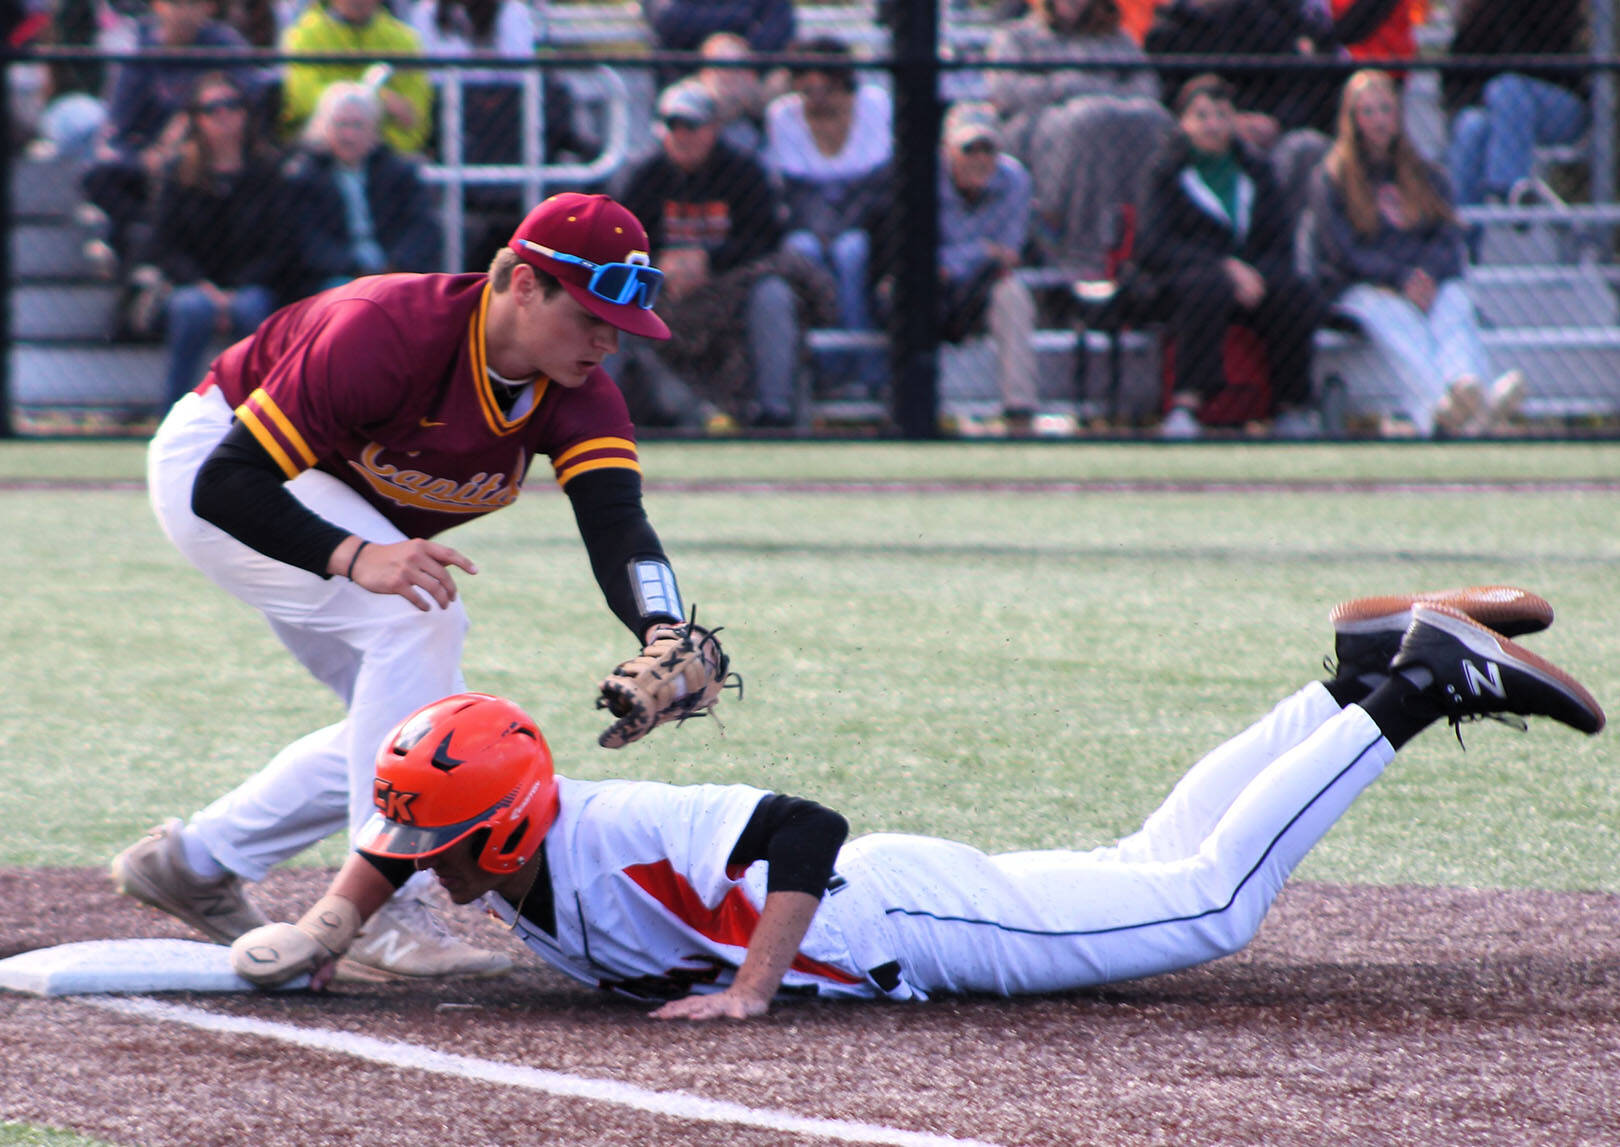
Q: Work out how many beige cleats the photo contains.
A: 2